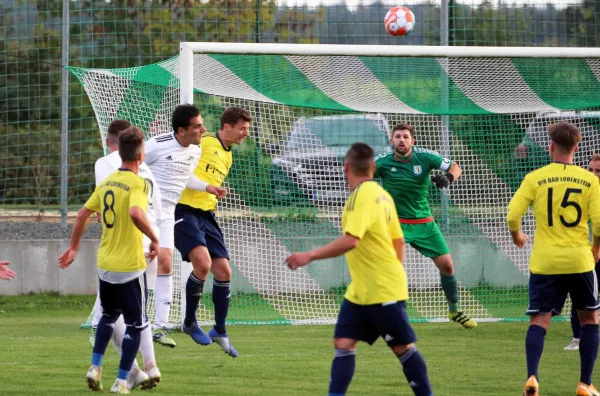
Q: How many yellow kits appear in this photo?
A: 4